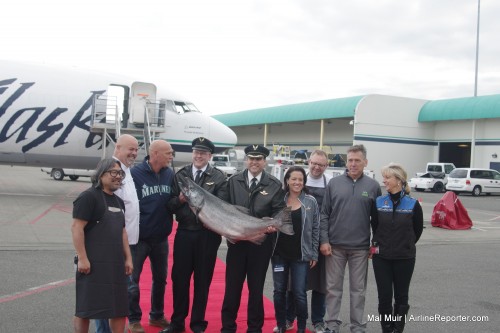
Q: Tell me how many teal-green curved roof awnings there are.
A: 2